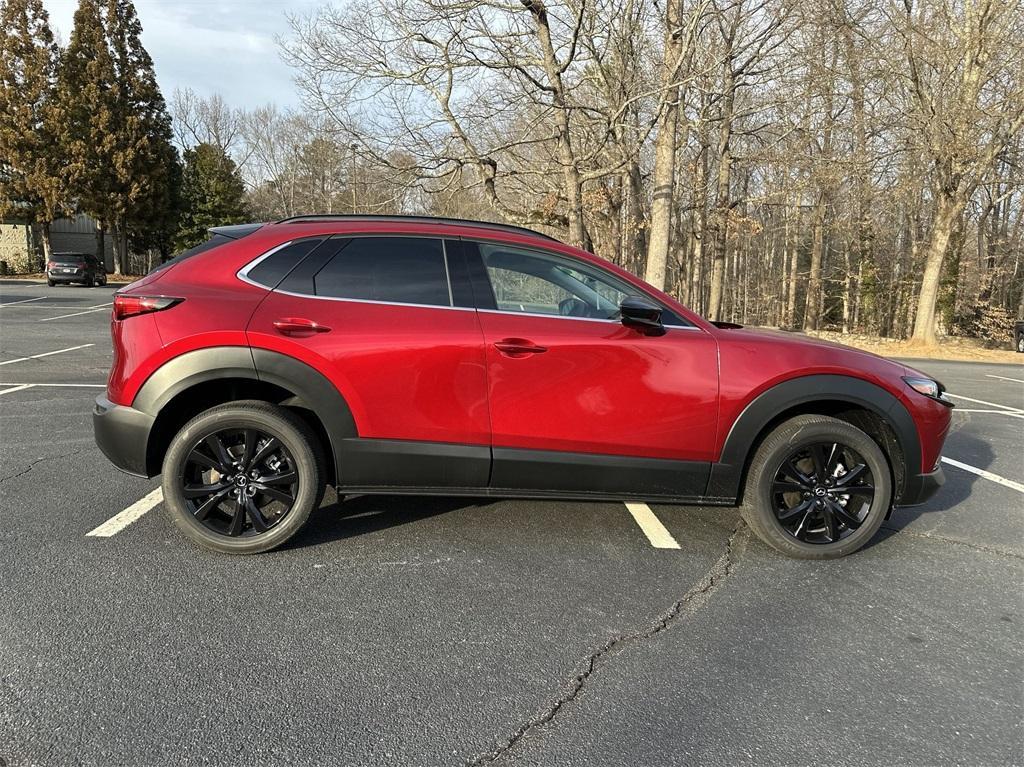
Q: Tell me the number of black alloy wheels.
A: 2